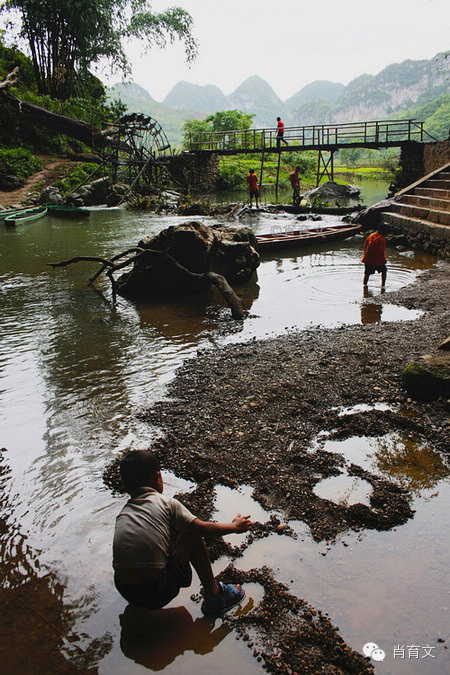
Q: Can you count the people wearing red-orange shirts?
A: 4